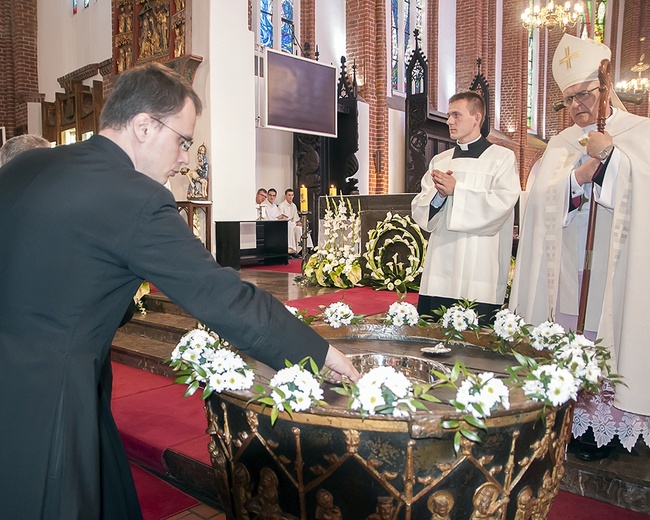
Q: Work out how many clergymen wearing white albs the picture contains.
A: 5